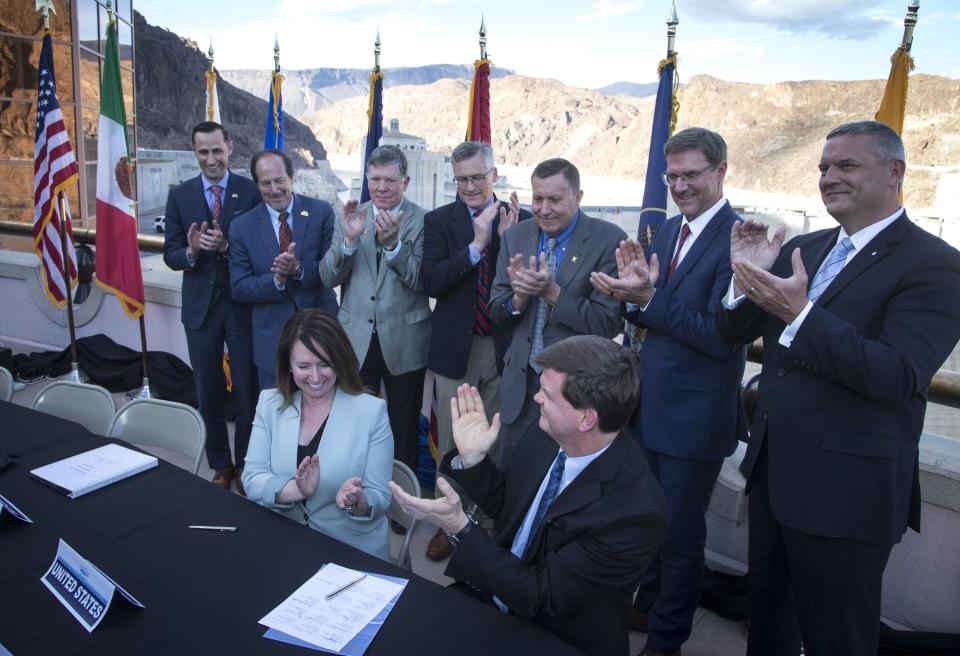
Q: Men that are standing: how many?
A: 7